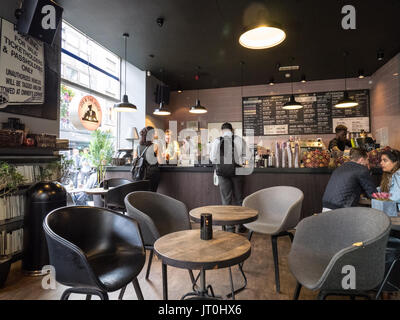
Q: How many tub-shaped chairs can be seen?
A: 6